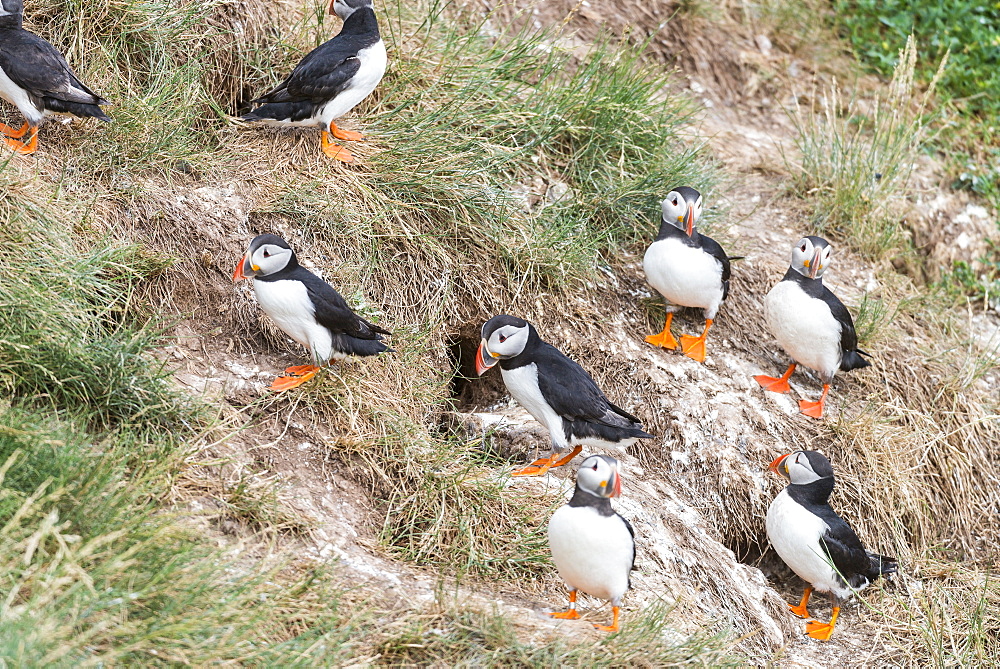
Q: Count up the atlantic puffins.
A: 8